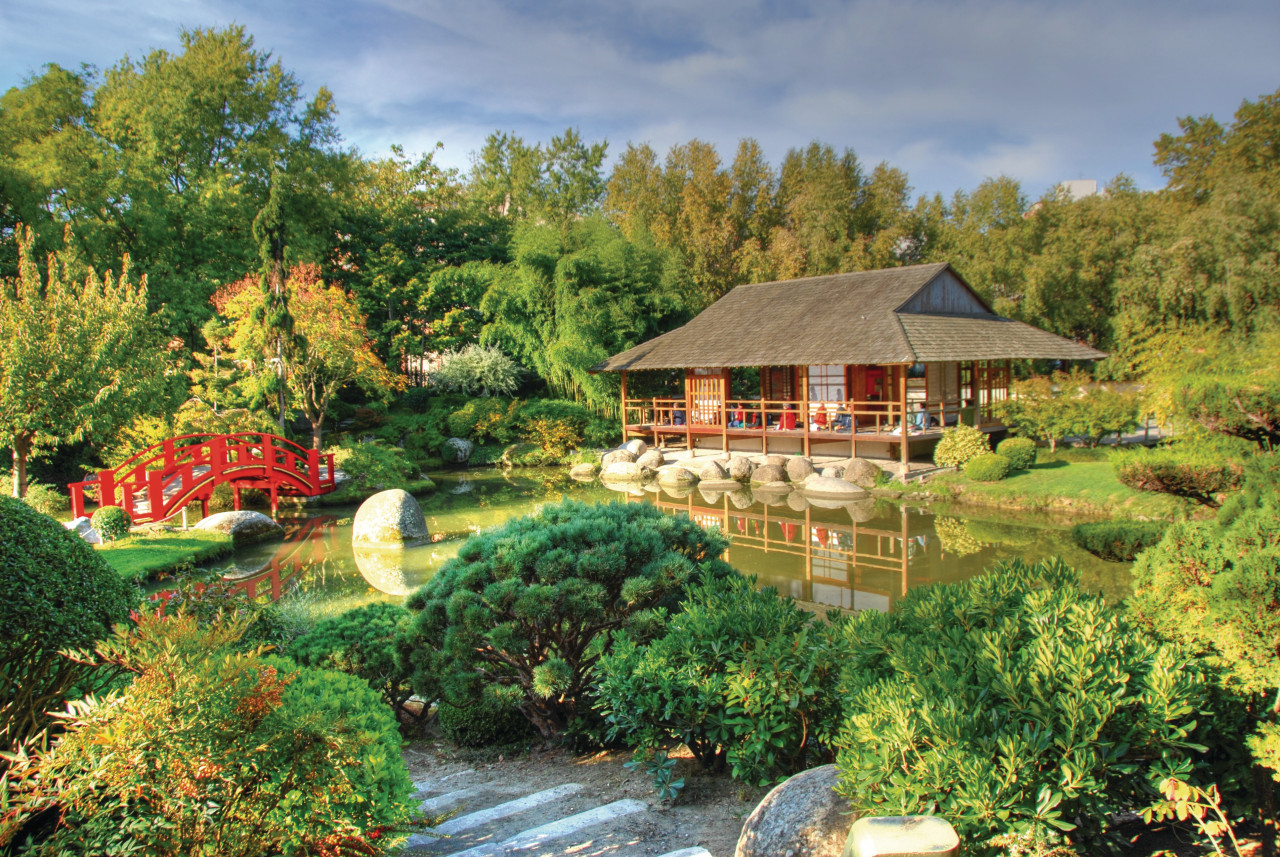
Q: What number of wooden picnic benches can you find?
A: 0